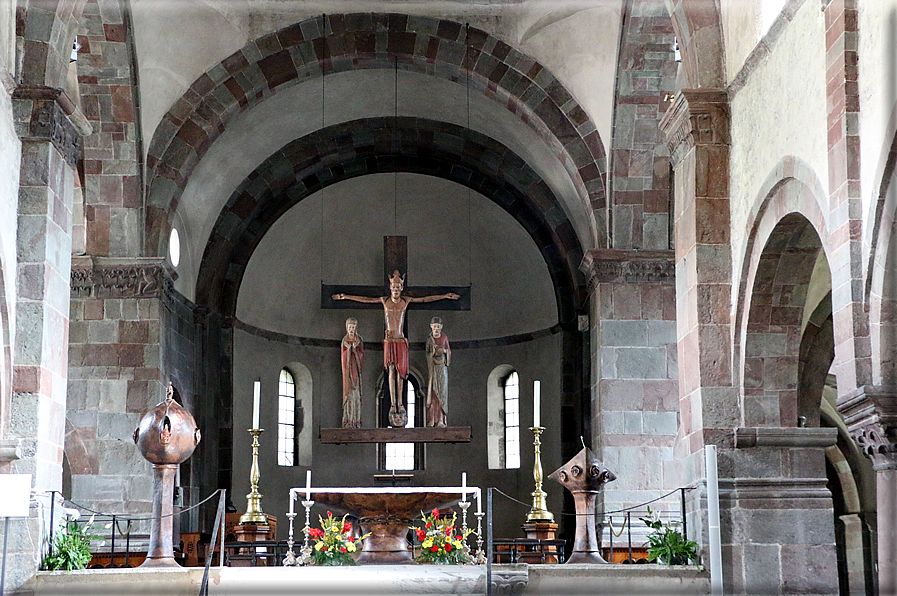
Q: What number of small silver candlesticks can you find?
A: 4